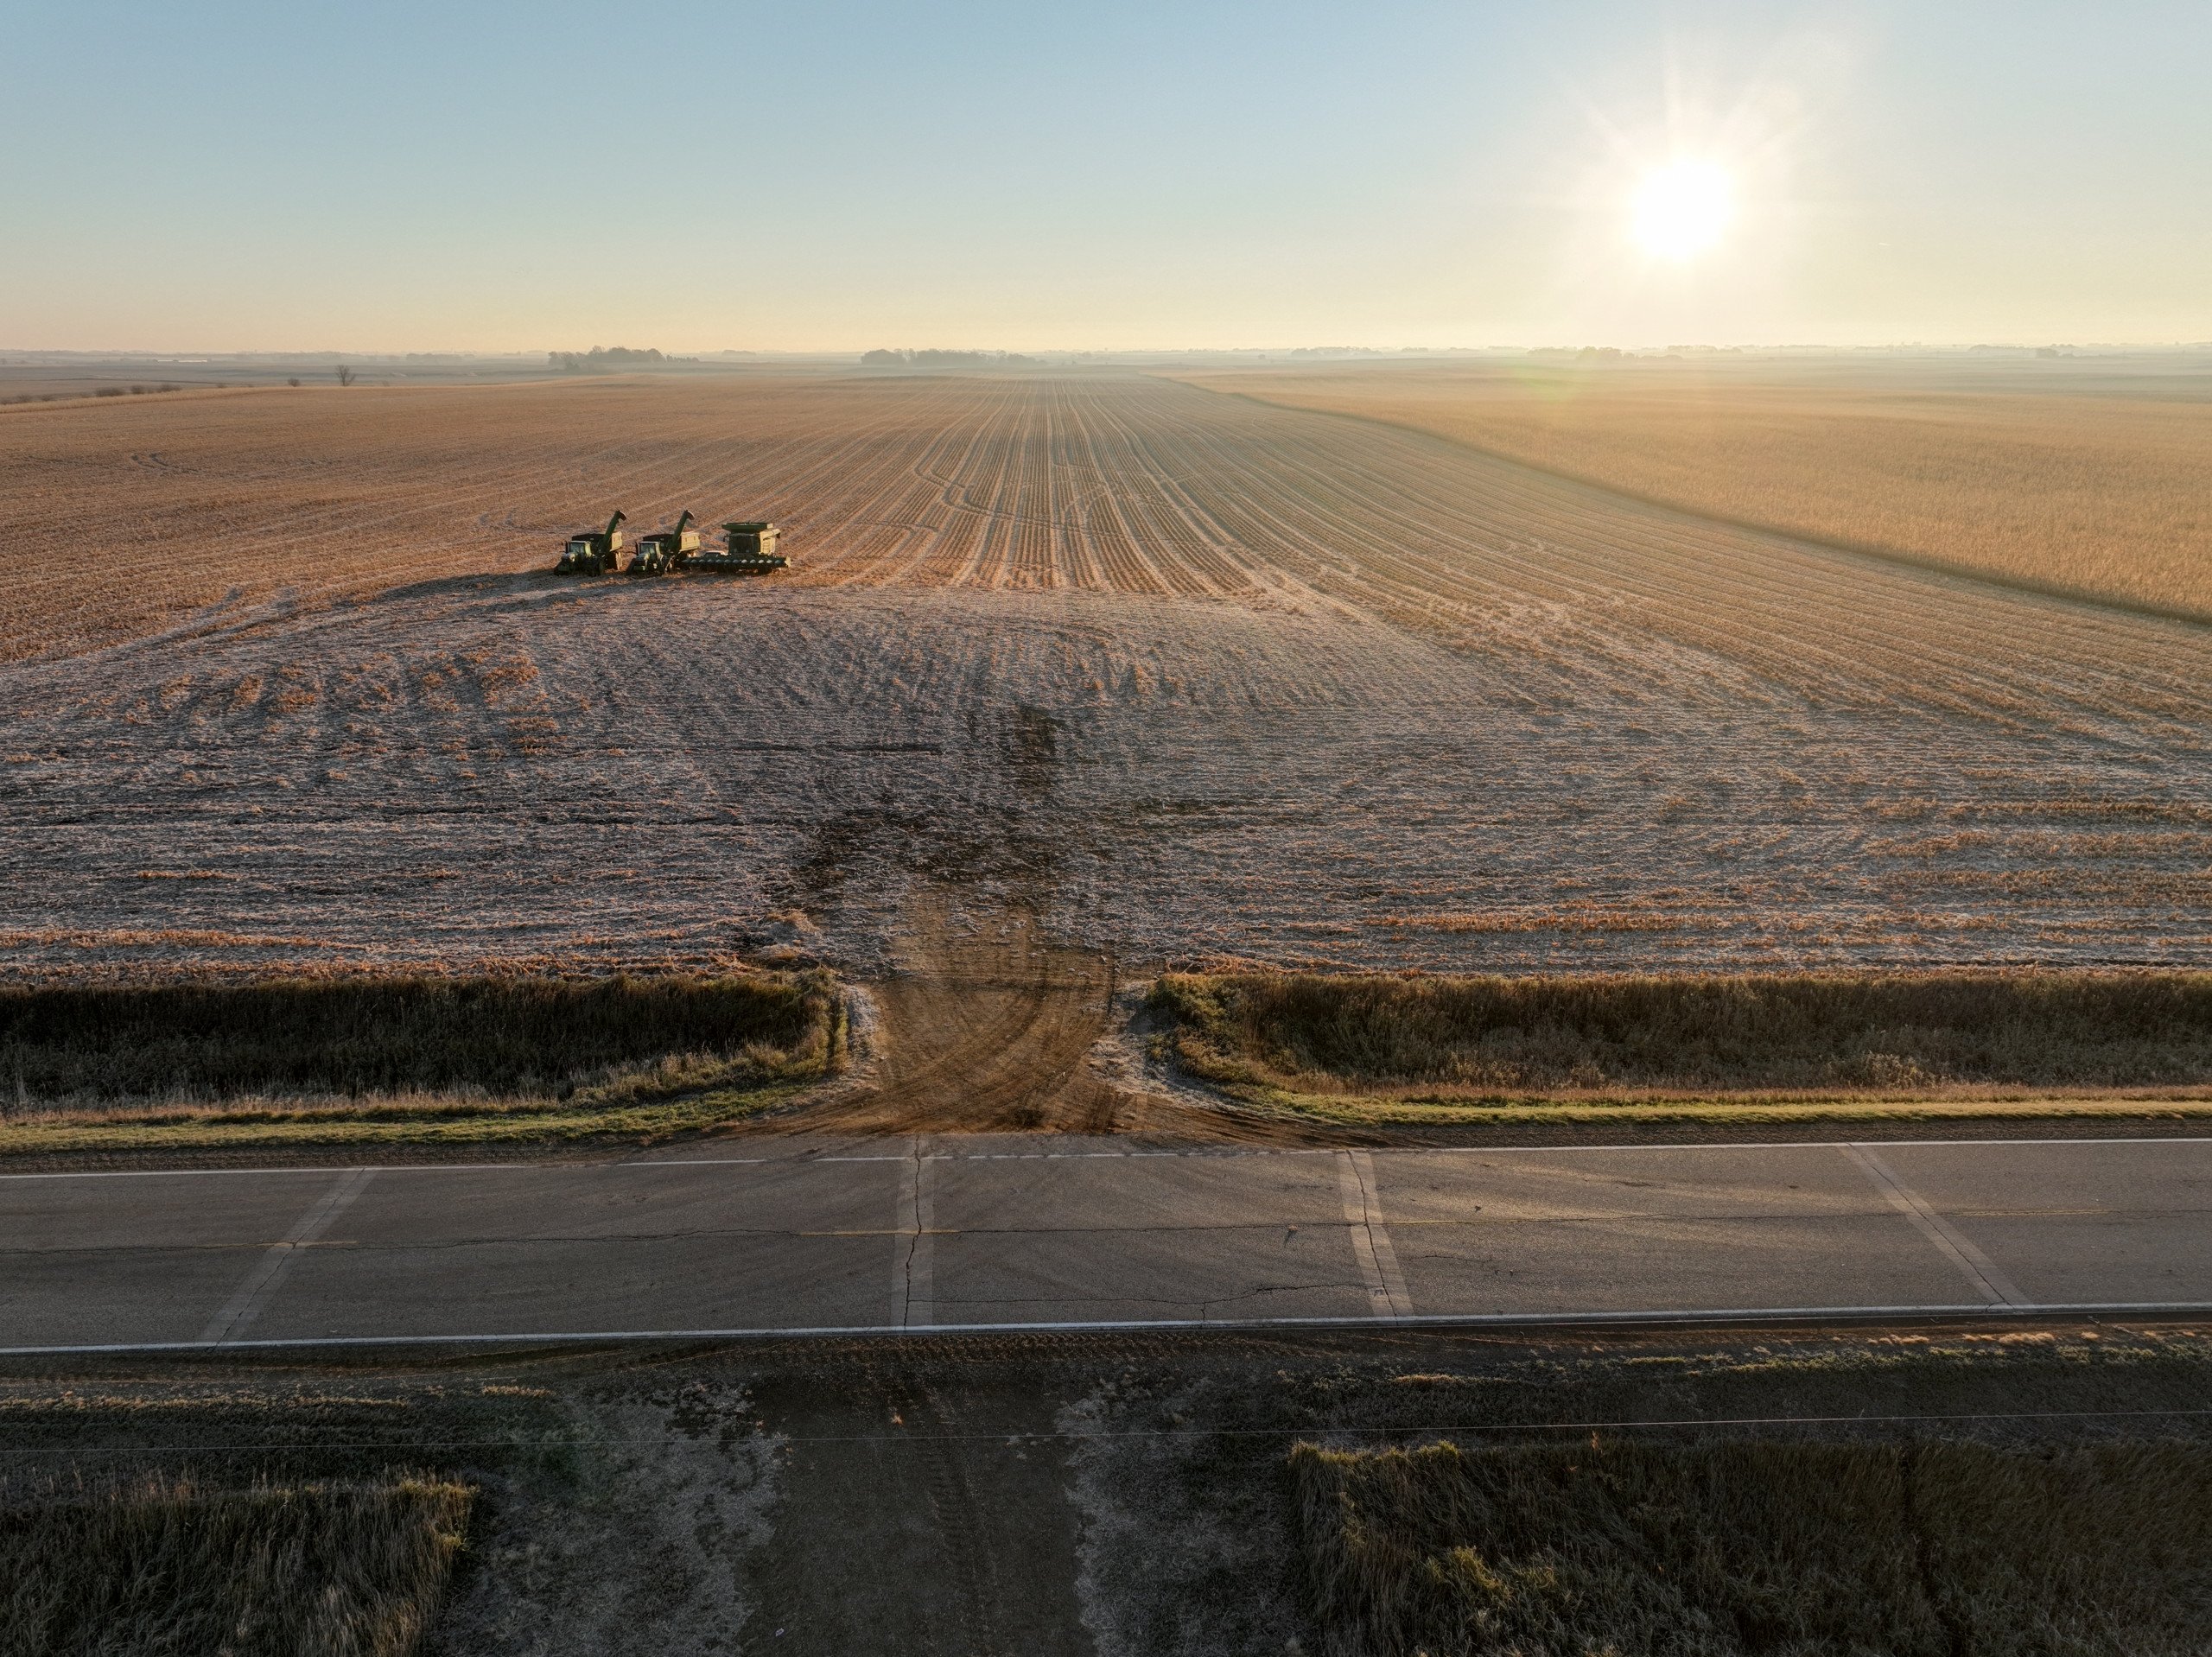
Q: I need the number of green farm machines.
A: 3